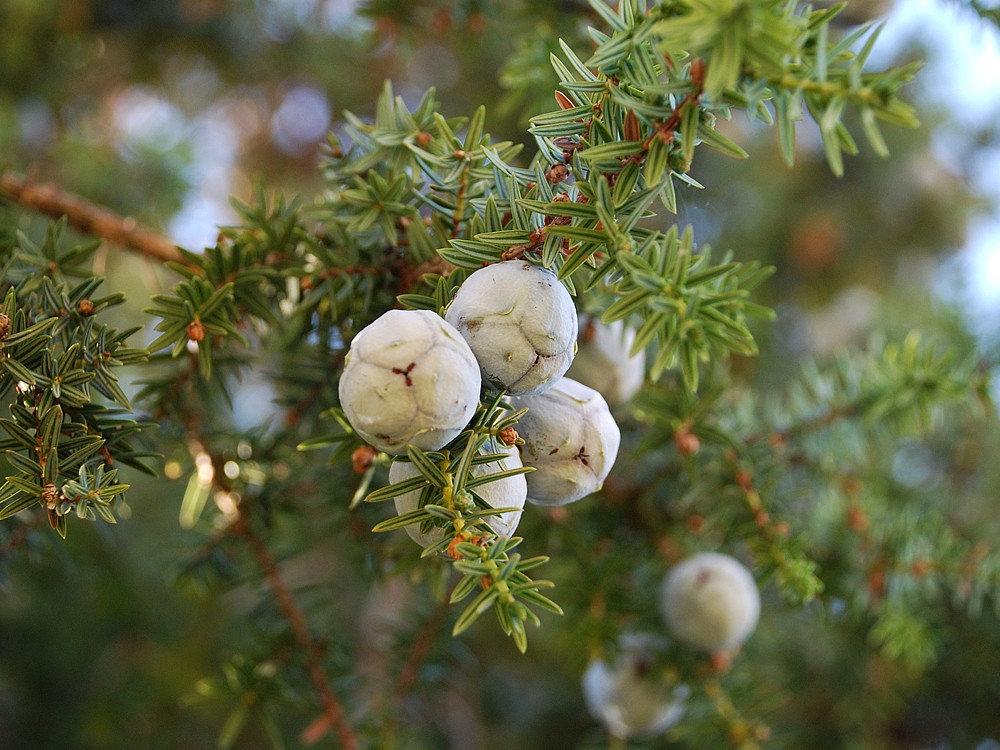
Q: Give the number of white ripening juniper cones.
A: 7